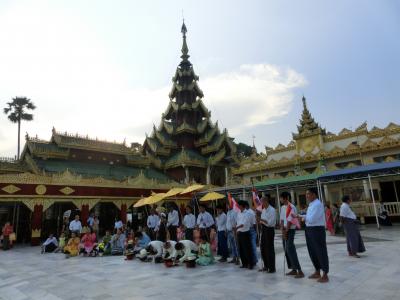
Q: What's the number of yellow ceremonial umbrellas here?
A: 5